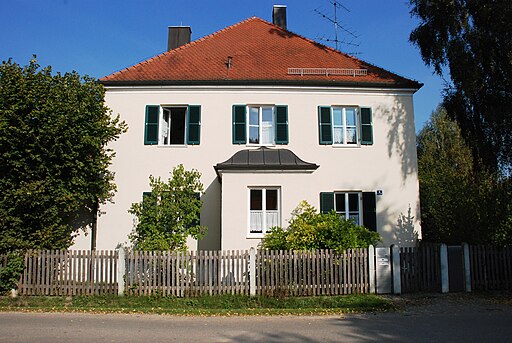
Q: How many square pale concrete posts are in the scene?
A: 6